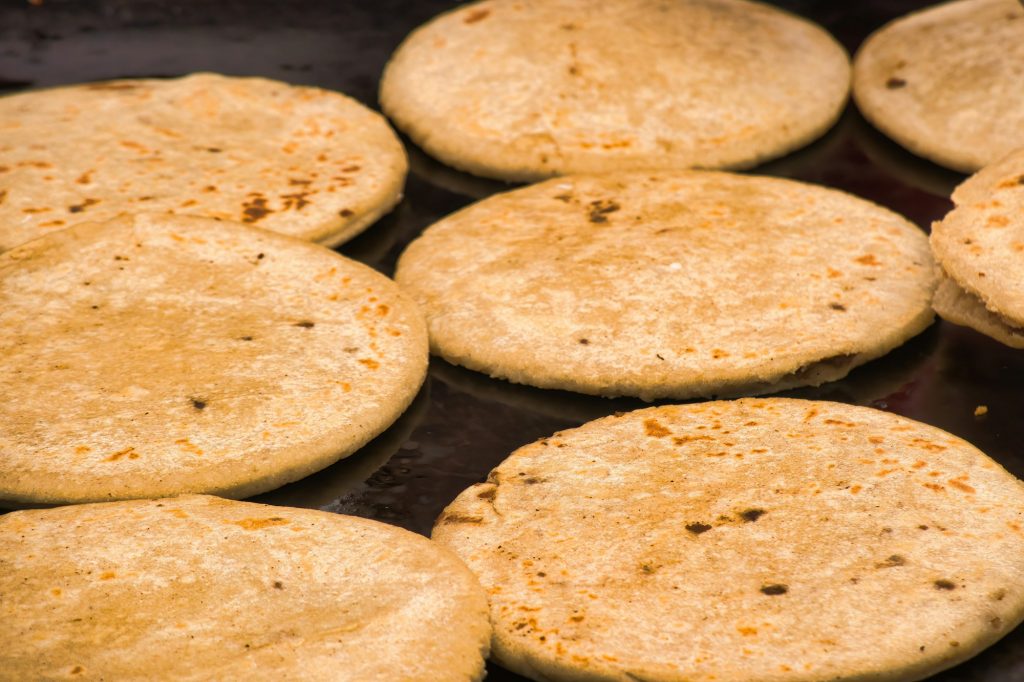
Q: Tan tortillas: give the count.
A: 8